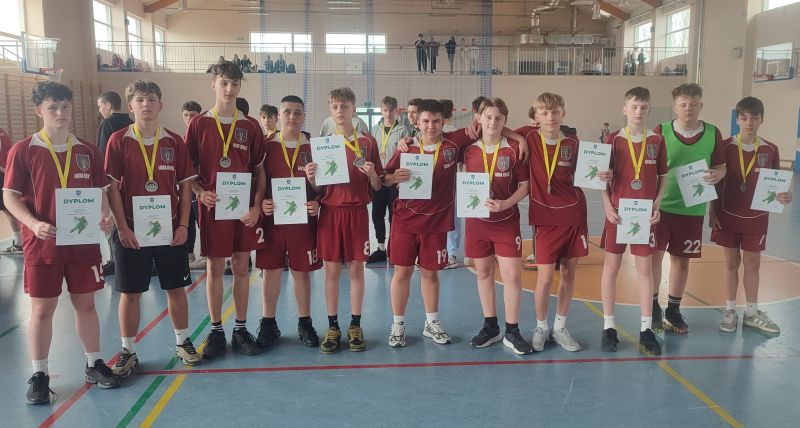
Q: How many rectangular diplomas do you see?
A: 11